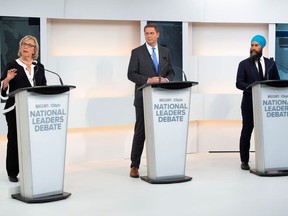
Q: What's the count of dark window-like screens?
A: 3